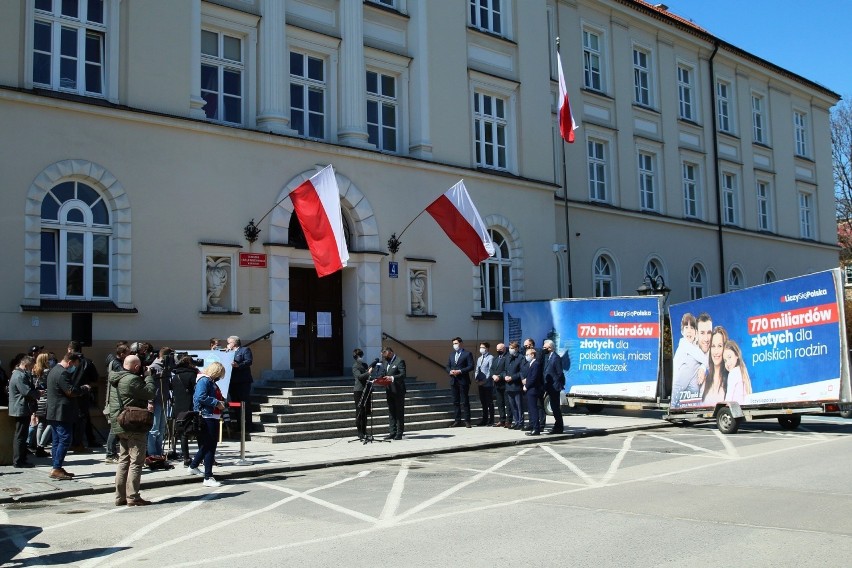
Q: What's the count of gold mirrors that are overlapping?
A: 0